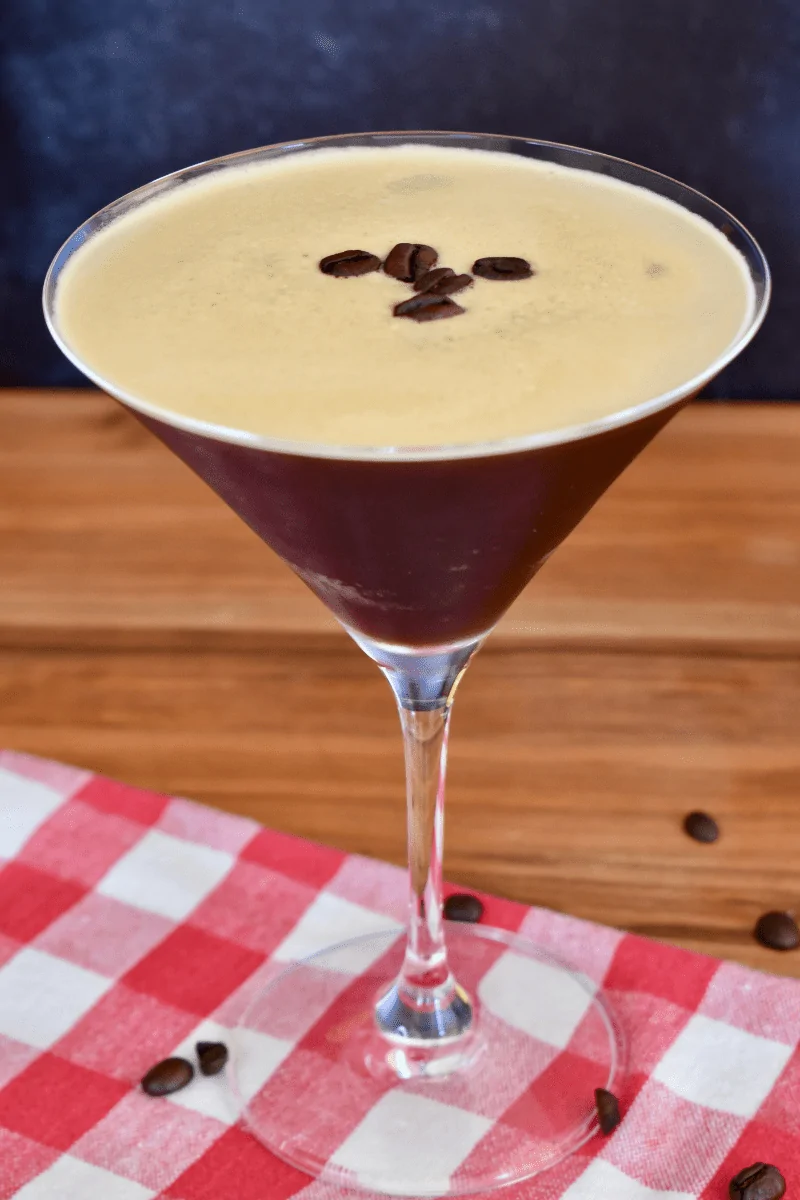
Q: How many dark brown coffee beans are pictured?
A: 12